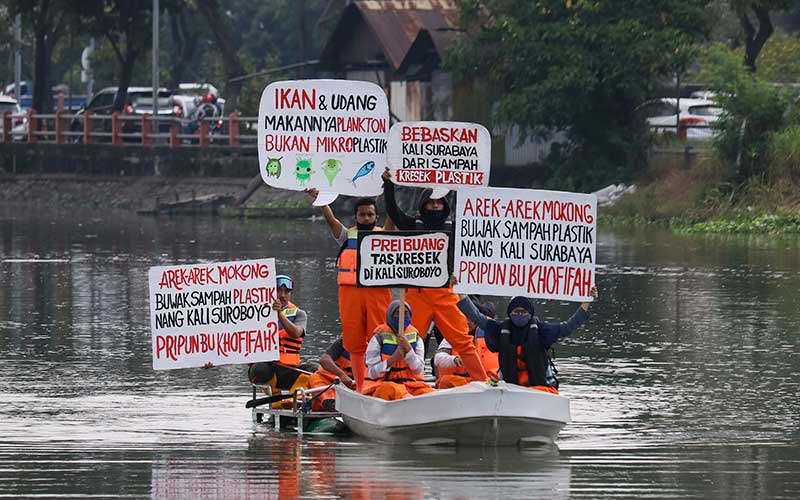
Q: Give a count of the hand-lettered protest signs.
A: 5